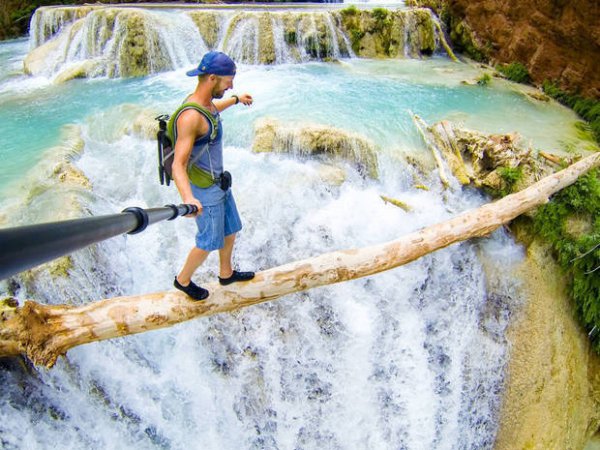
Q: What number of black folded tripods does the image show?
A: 1